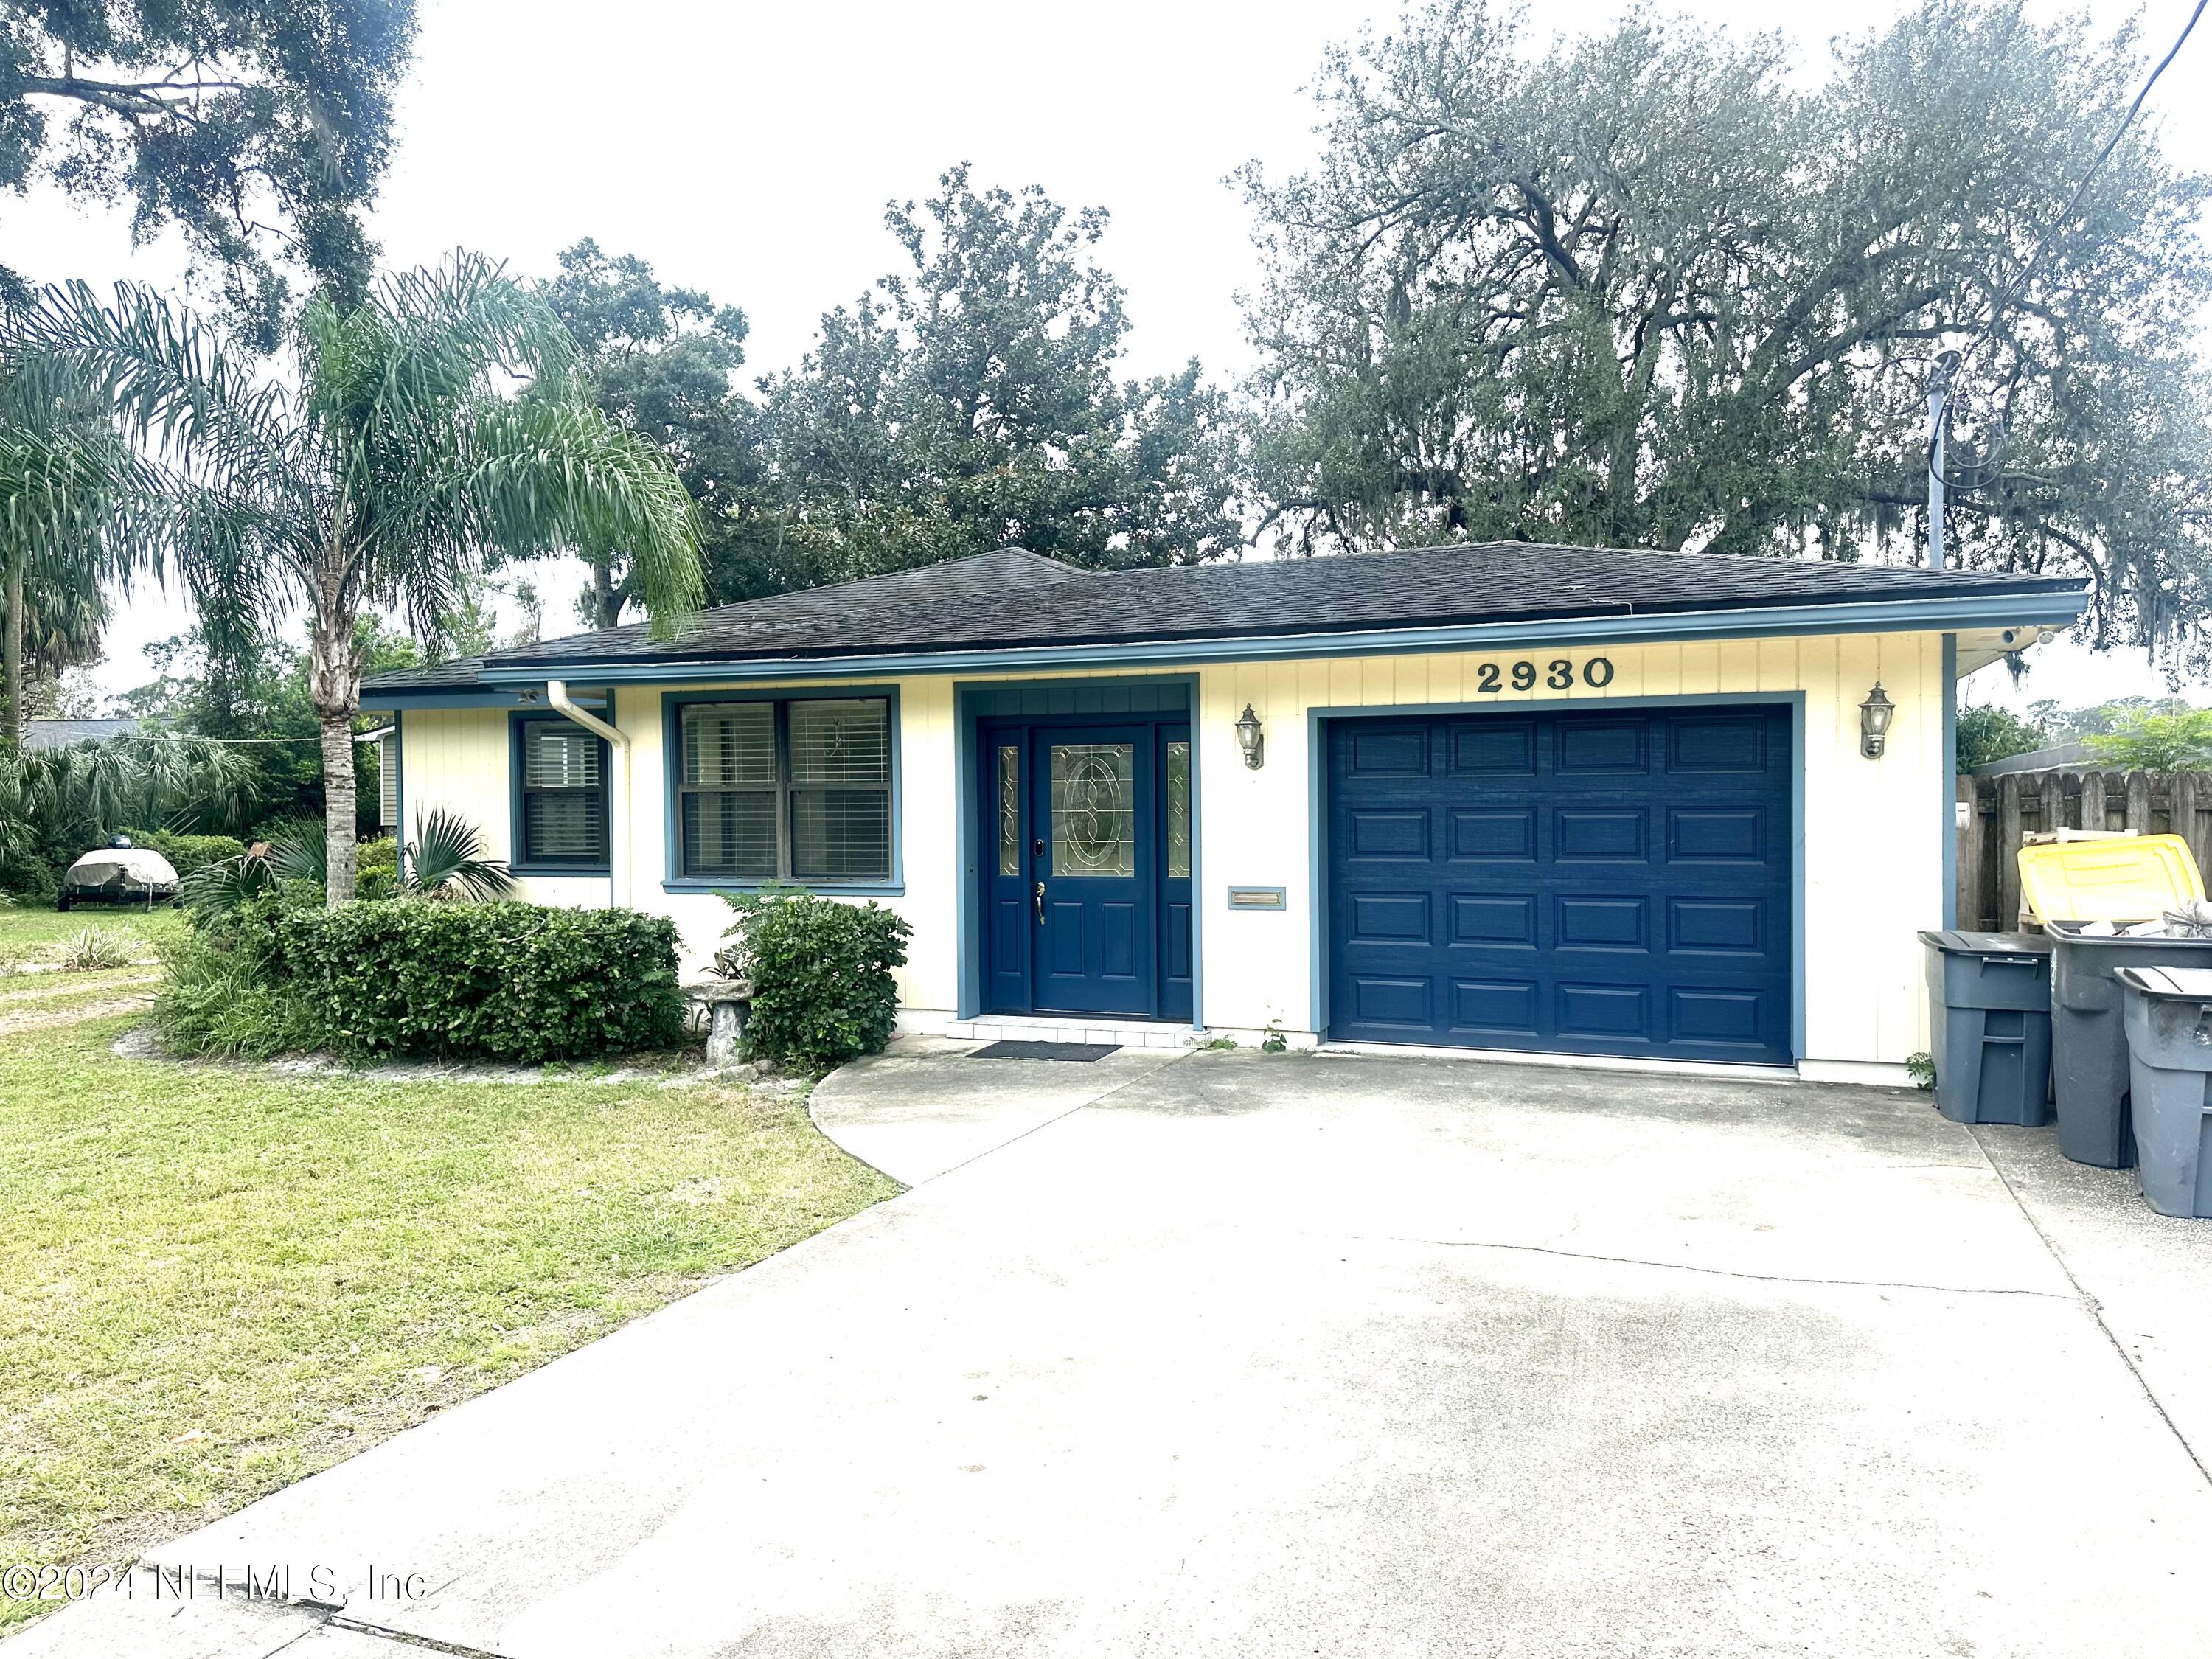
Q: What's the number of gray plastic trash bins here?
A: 3